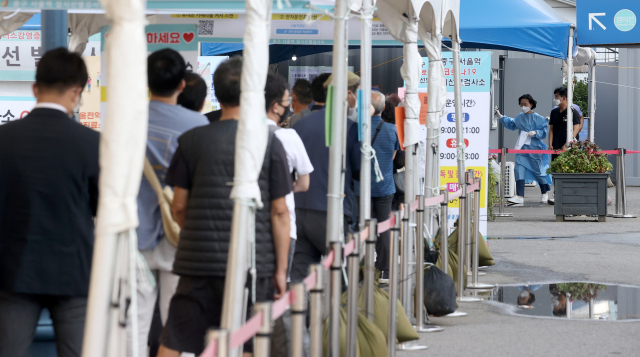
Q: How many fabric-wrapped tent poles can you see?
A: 4